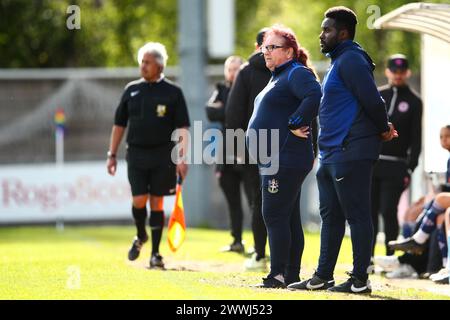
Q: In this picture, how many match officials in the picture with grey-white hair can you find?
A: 1